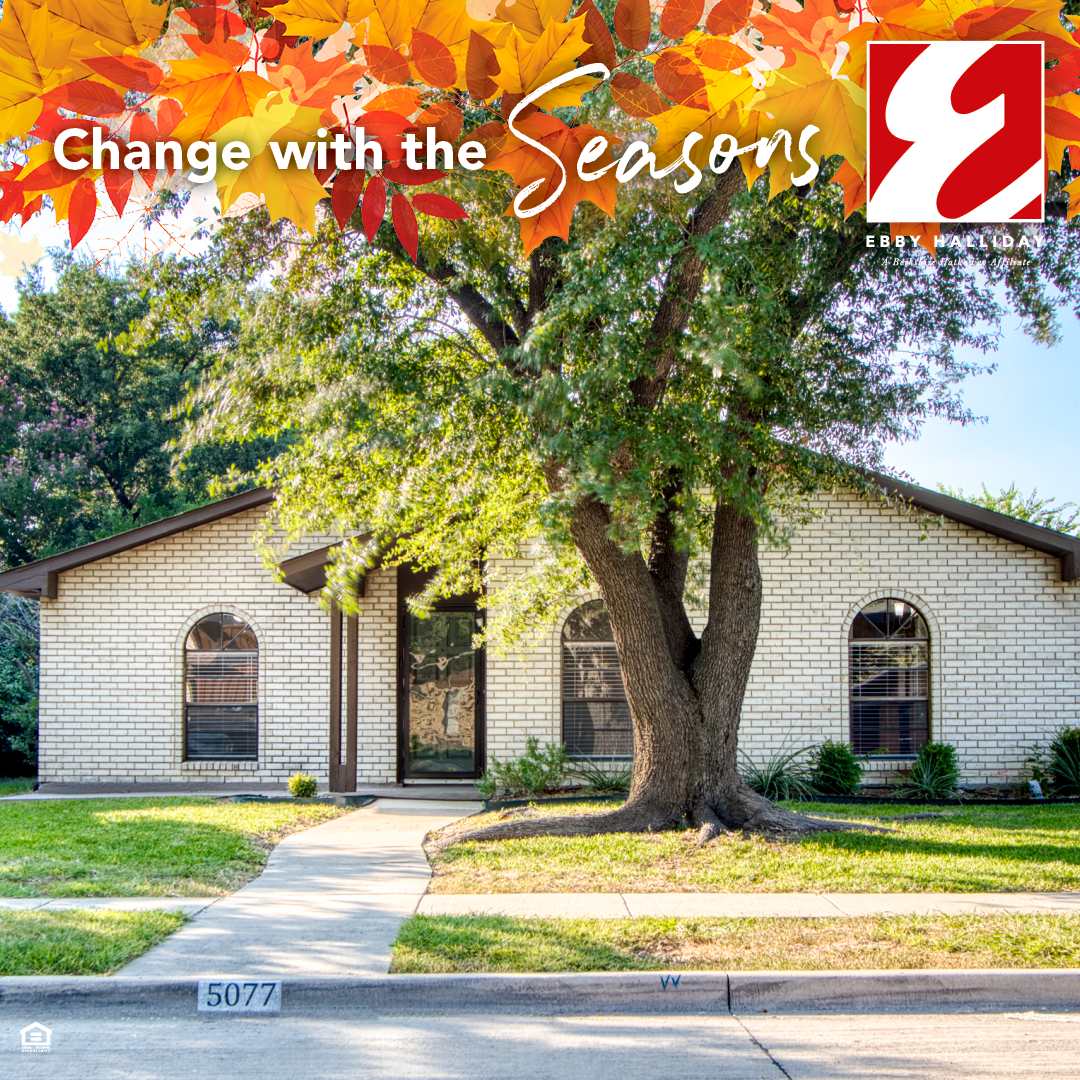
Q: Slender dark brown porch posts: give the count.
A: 2